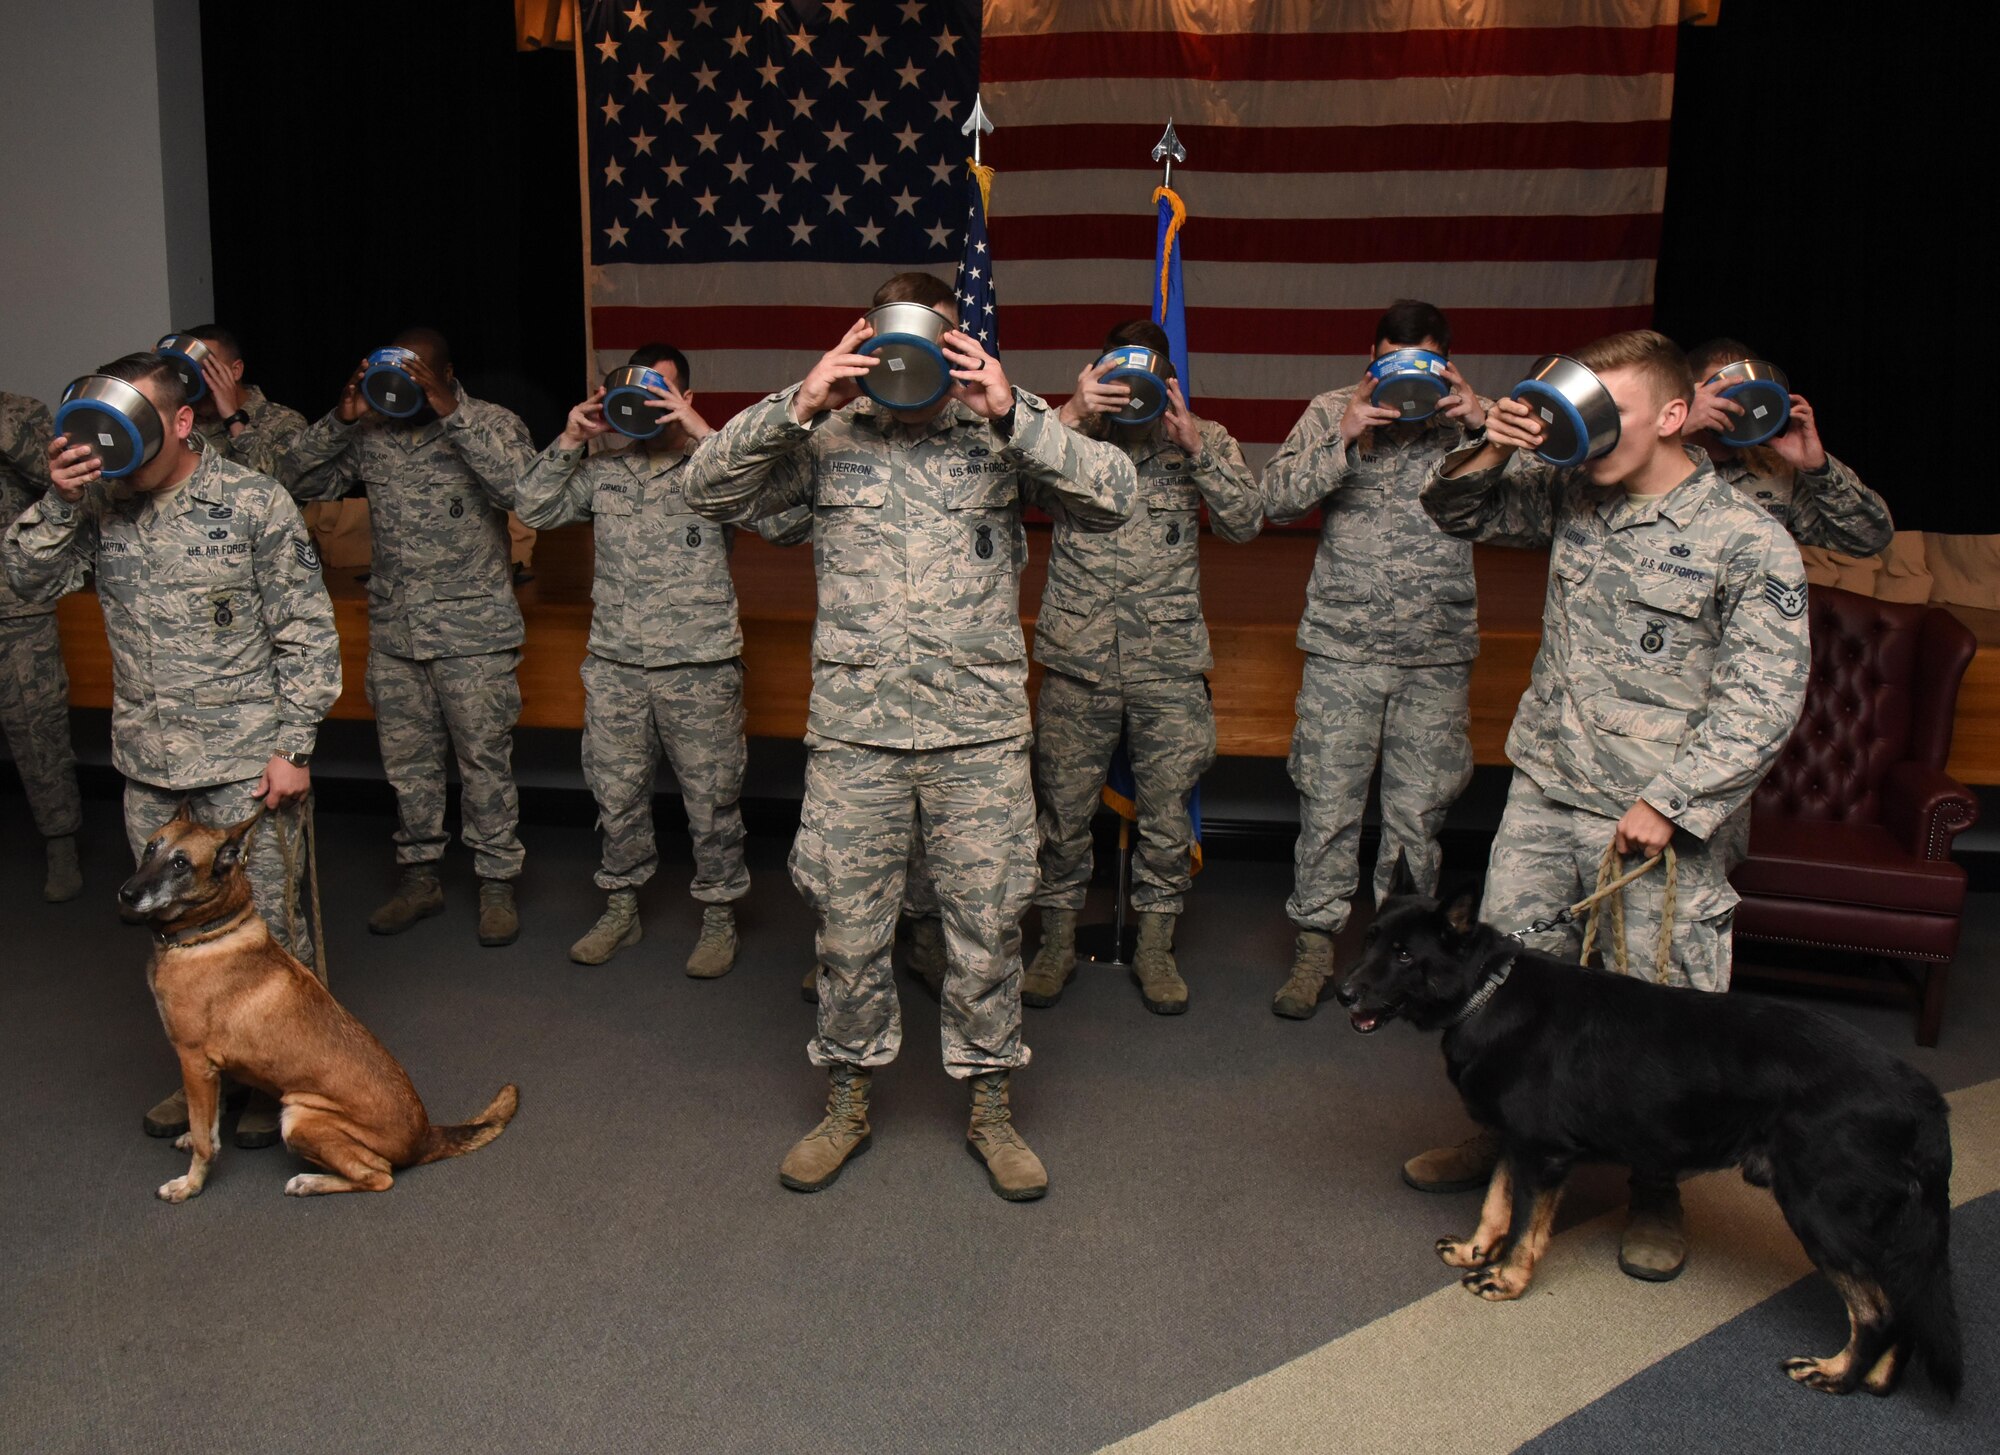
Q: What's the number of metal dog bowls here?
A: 9